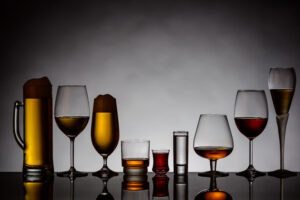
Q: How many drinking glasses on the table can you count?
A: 9